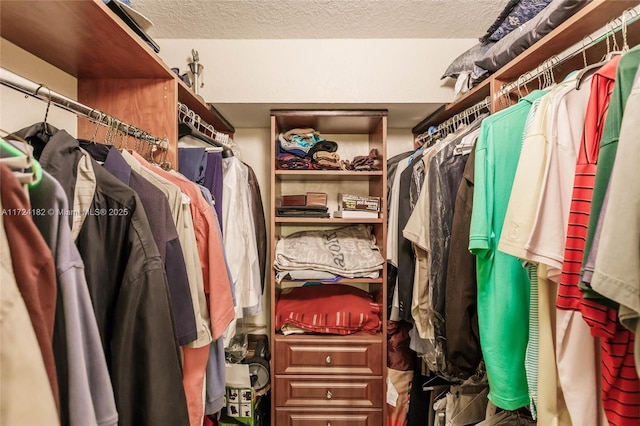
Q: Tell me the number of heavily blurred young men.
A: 0